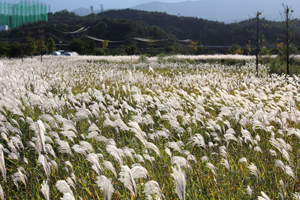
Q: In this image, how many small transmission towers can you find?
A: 2